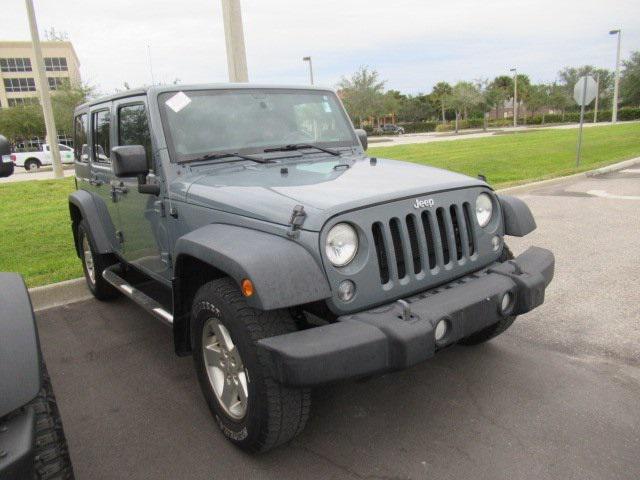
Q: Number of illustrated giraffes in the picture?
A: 0